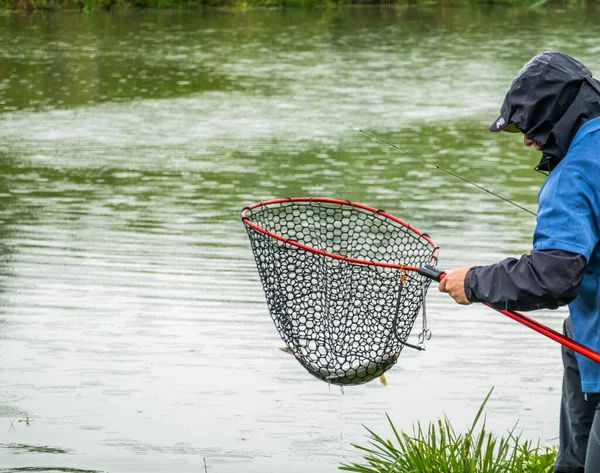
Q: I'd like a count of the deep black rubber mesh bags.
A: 1